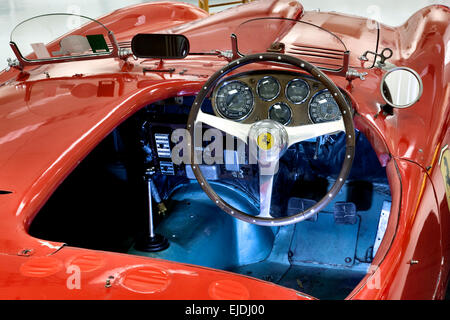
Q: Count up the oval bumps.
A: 4